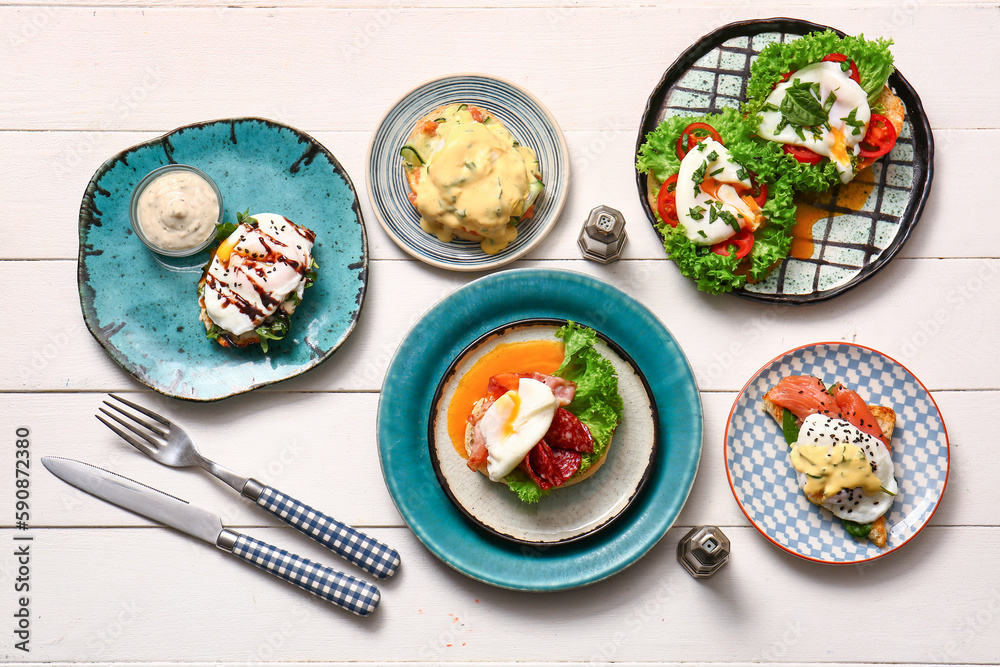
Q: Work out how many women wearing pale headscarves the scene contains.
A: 0